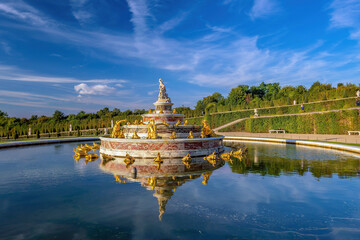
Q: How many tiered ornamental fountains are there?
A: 1